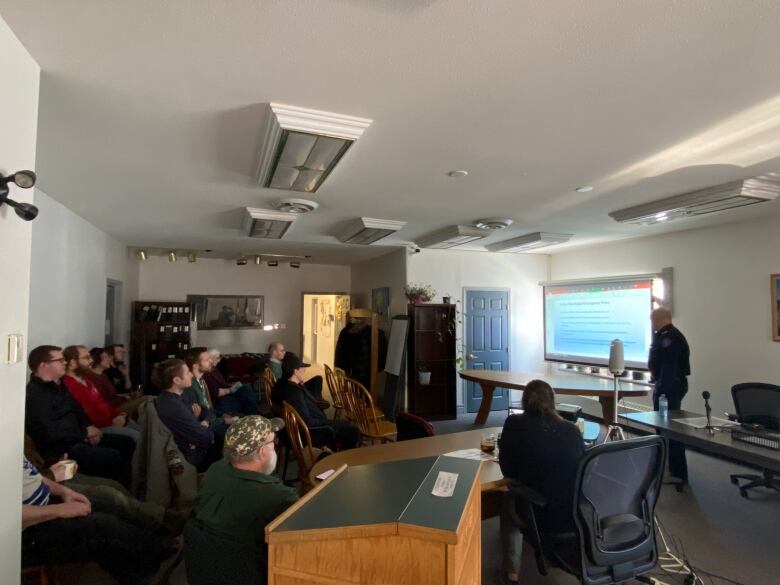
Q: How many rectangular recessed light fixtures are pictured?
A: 6